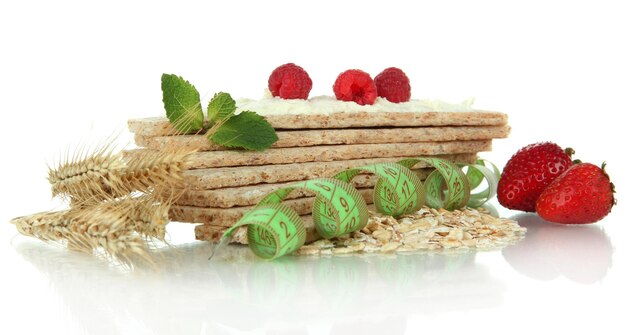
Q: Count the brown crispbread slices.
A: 7